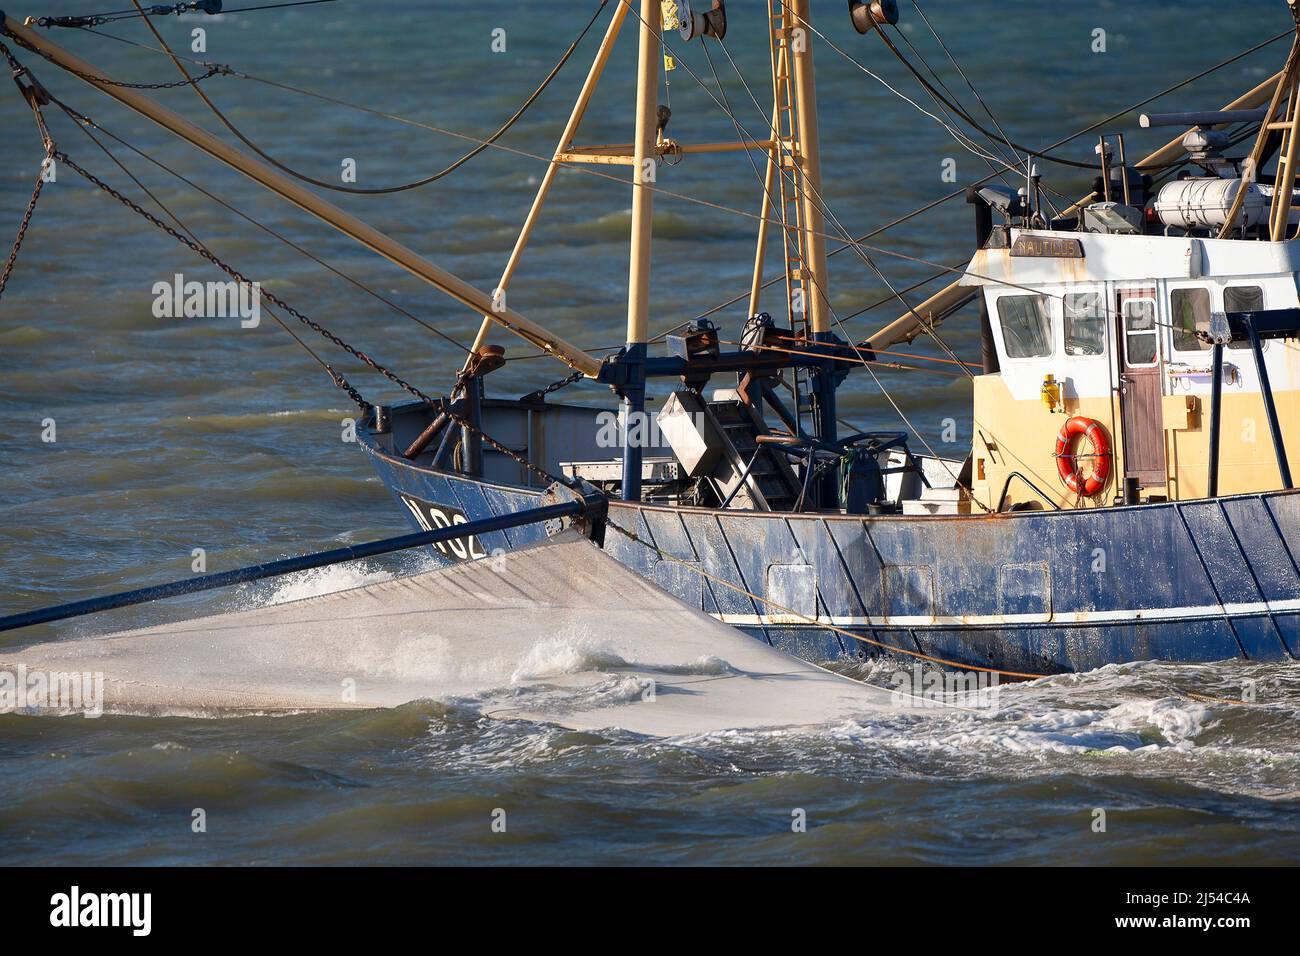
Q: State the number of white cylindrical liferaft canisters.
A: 1